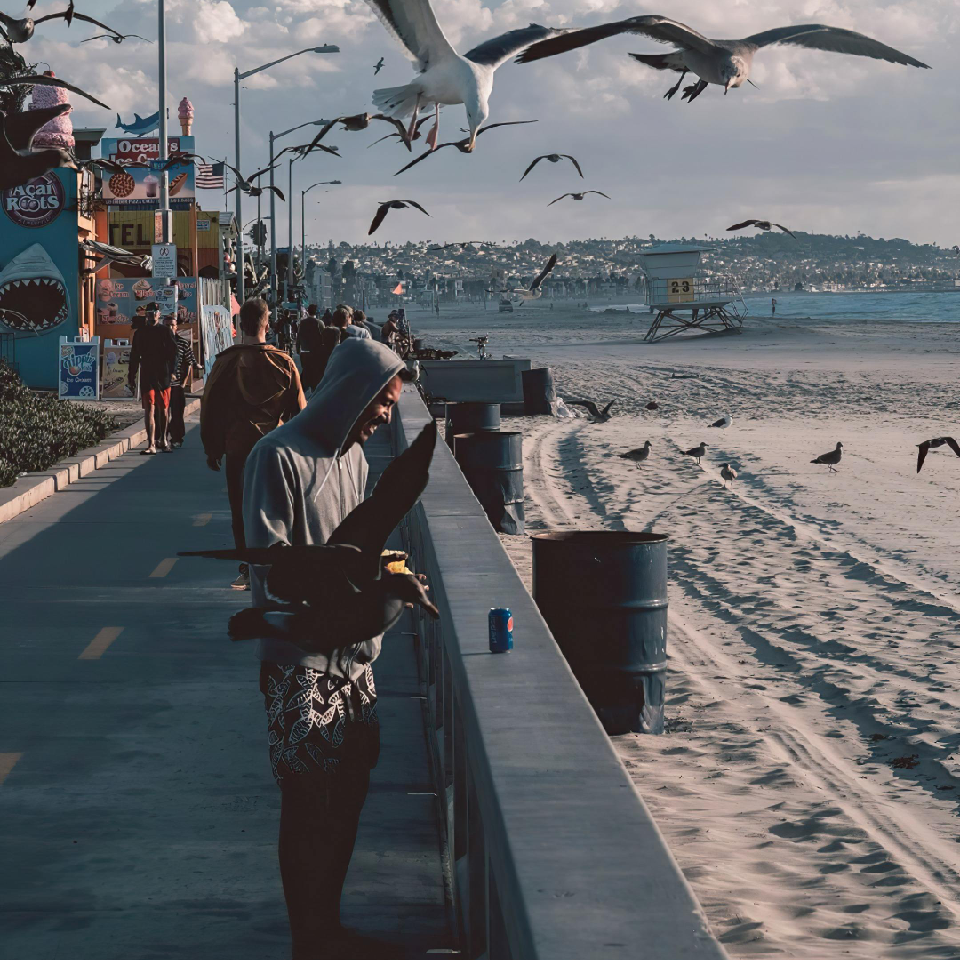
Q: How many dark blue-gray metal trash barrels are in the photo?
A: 4